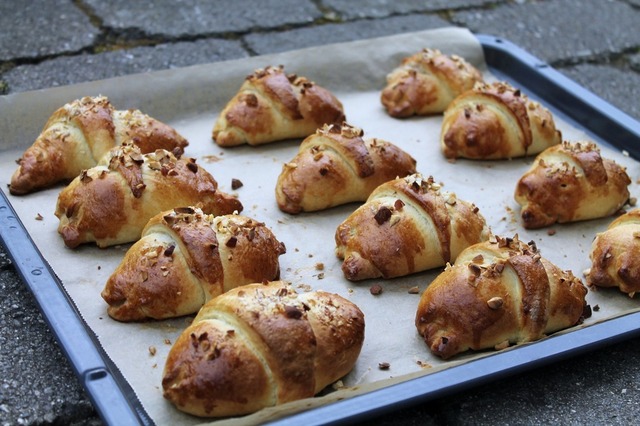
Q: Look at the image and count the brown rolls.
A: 12